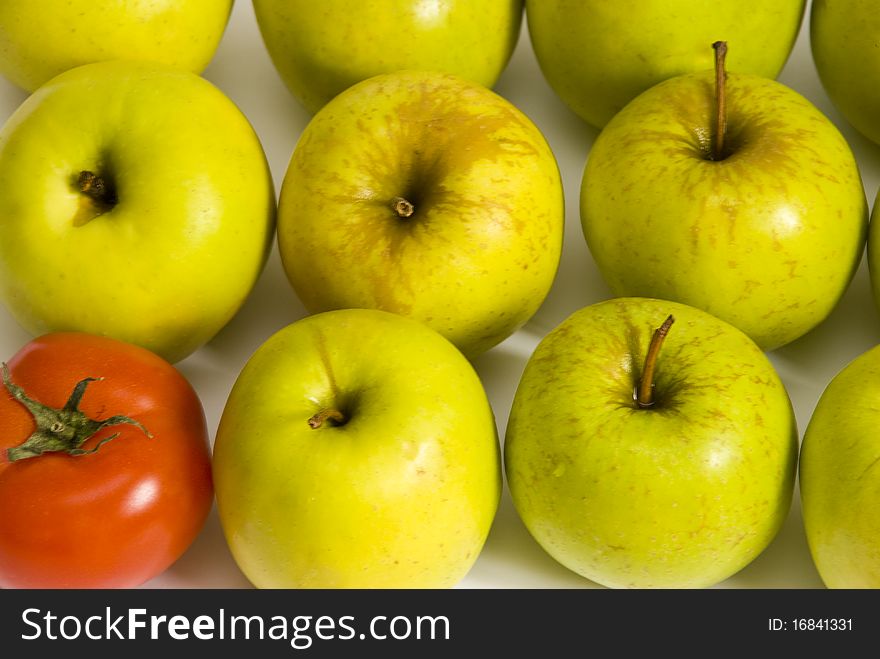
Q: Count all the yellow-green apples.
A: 11